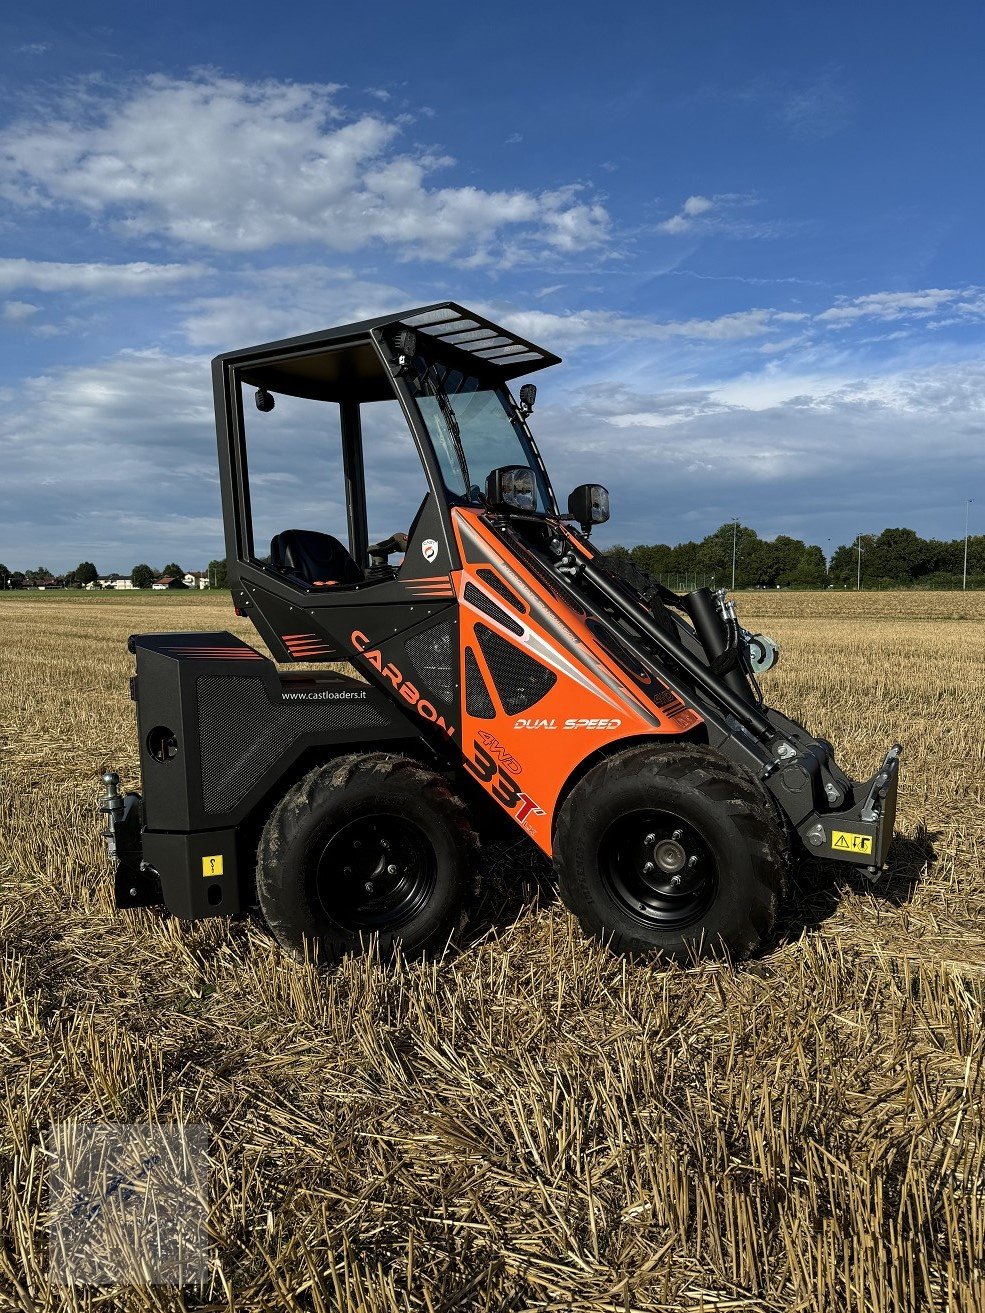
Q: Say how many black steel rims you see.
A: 2